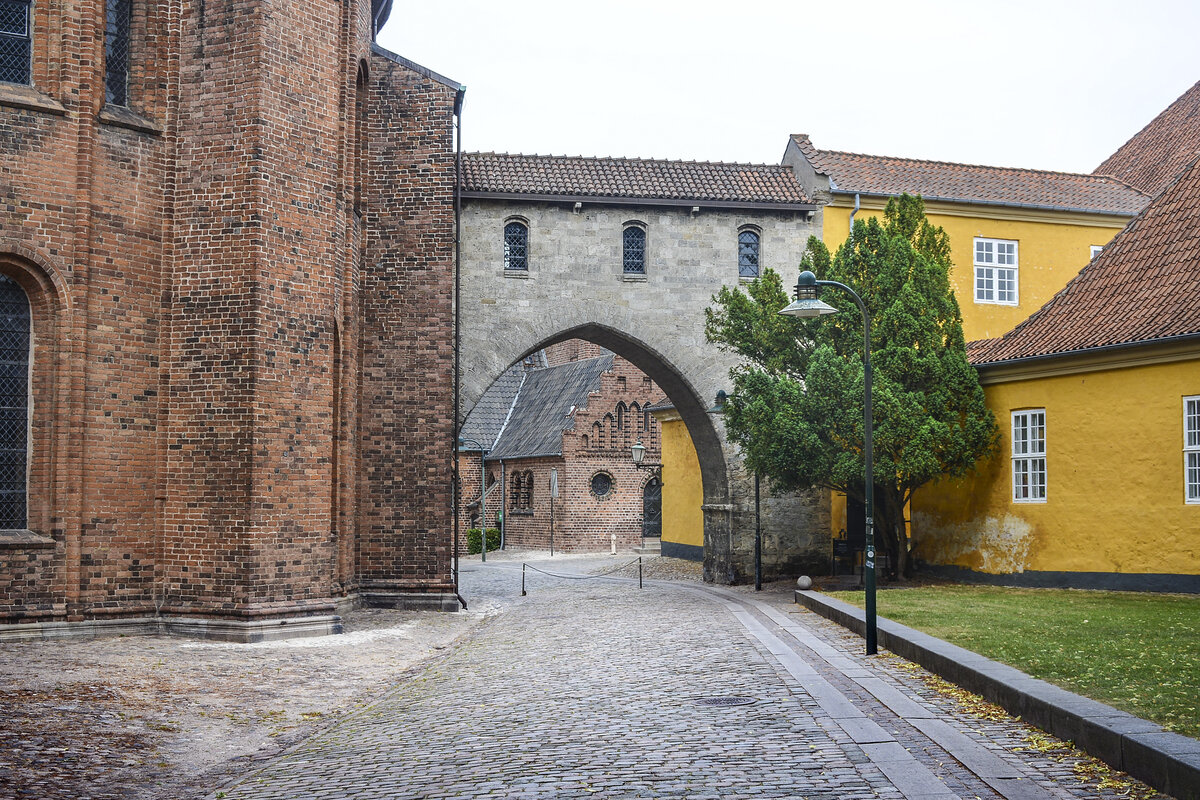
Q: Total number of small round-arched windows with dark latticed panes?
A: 3